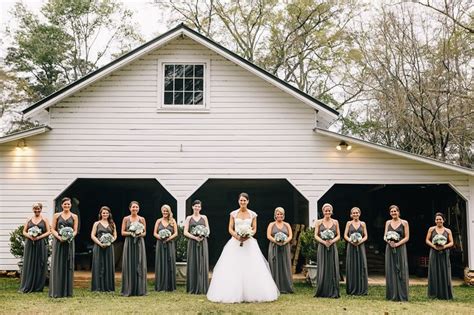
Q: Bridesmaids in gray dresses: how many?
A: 11